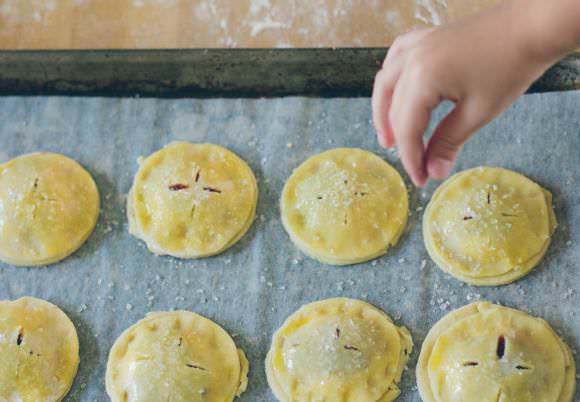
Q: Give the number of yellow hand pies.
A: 8